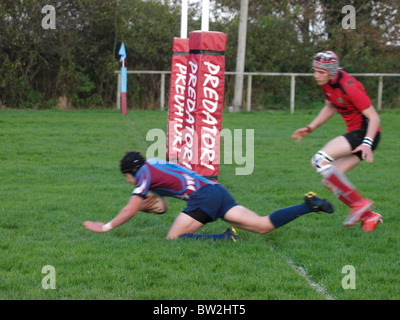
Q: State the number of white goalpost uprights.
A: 2